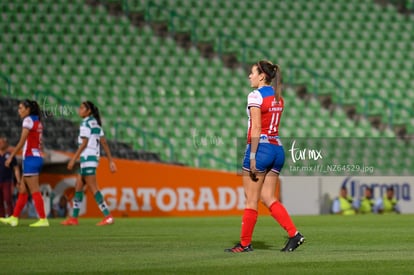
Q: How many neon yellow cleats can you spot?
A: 2